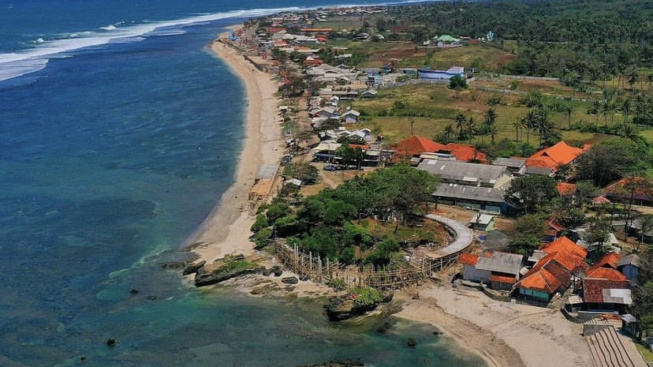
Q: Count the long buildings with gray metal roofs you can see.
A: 2